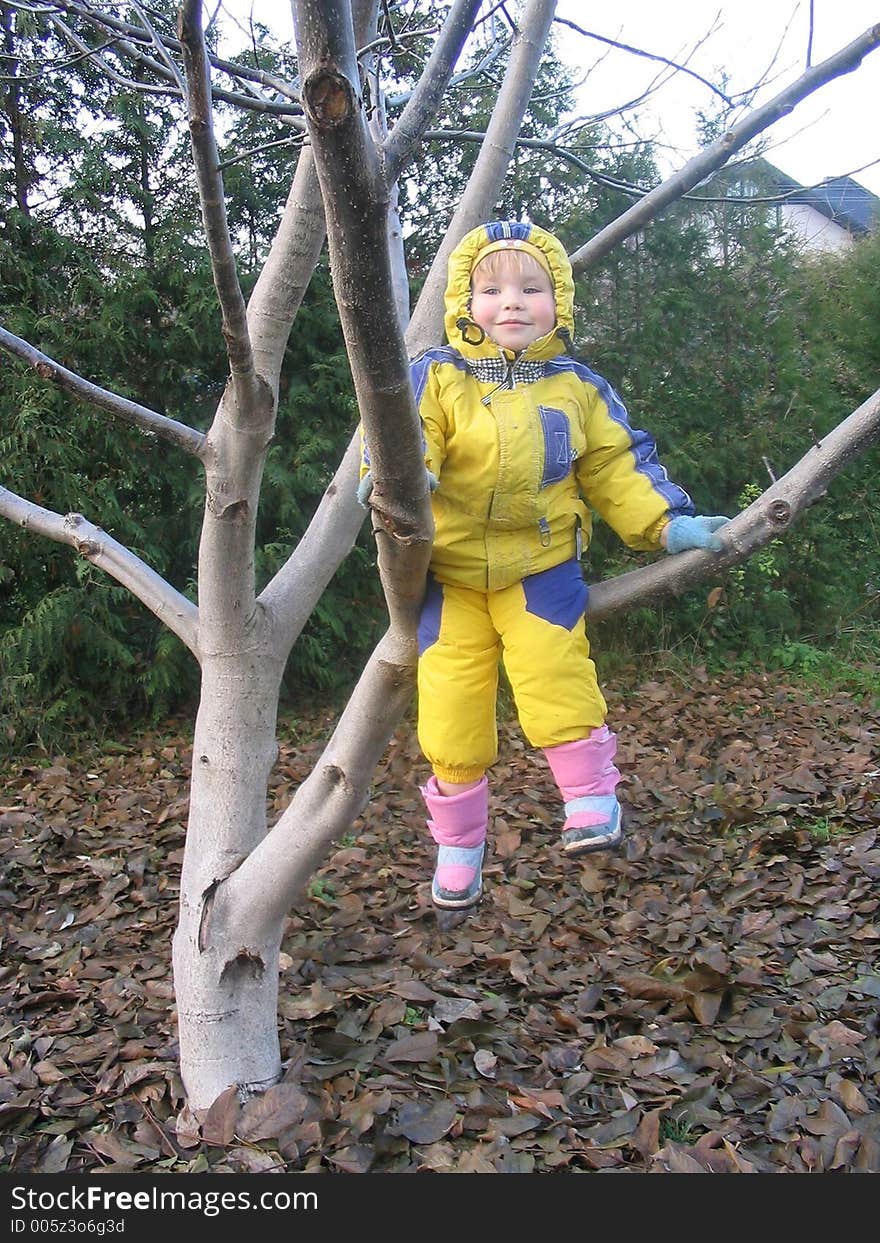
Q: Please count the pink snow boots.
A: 2